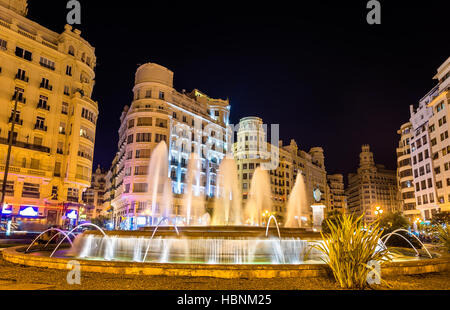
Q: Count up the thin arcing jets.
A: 7